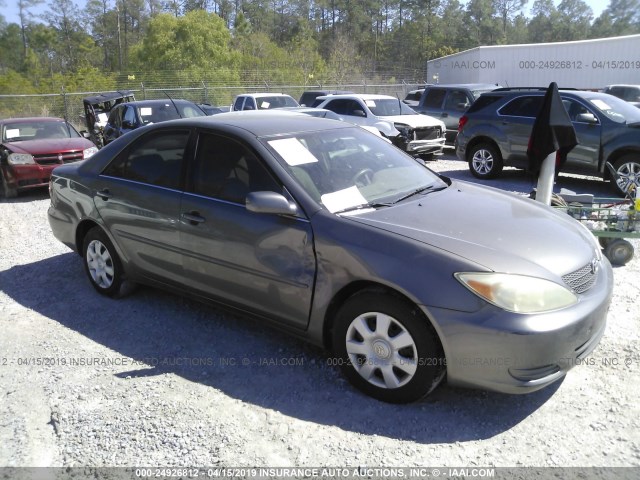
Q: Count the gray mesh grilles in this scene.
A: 1